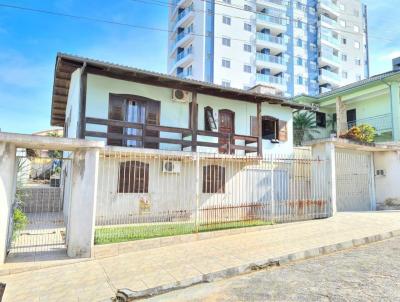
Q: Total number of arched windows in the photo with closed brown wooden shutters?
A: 2